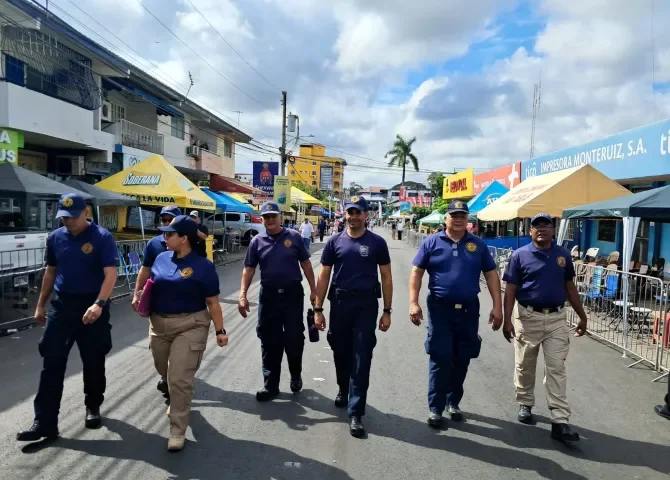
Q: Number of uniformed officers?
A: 7